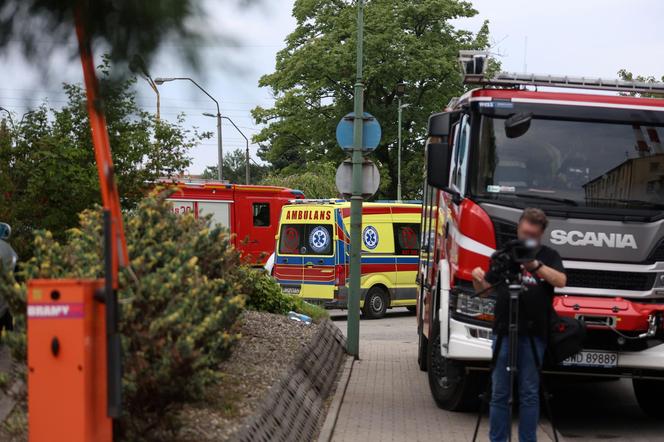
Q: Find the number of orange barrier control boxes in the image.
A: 1